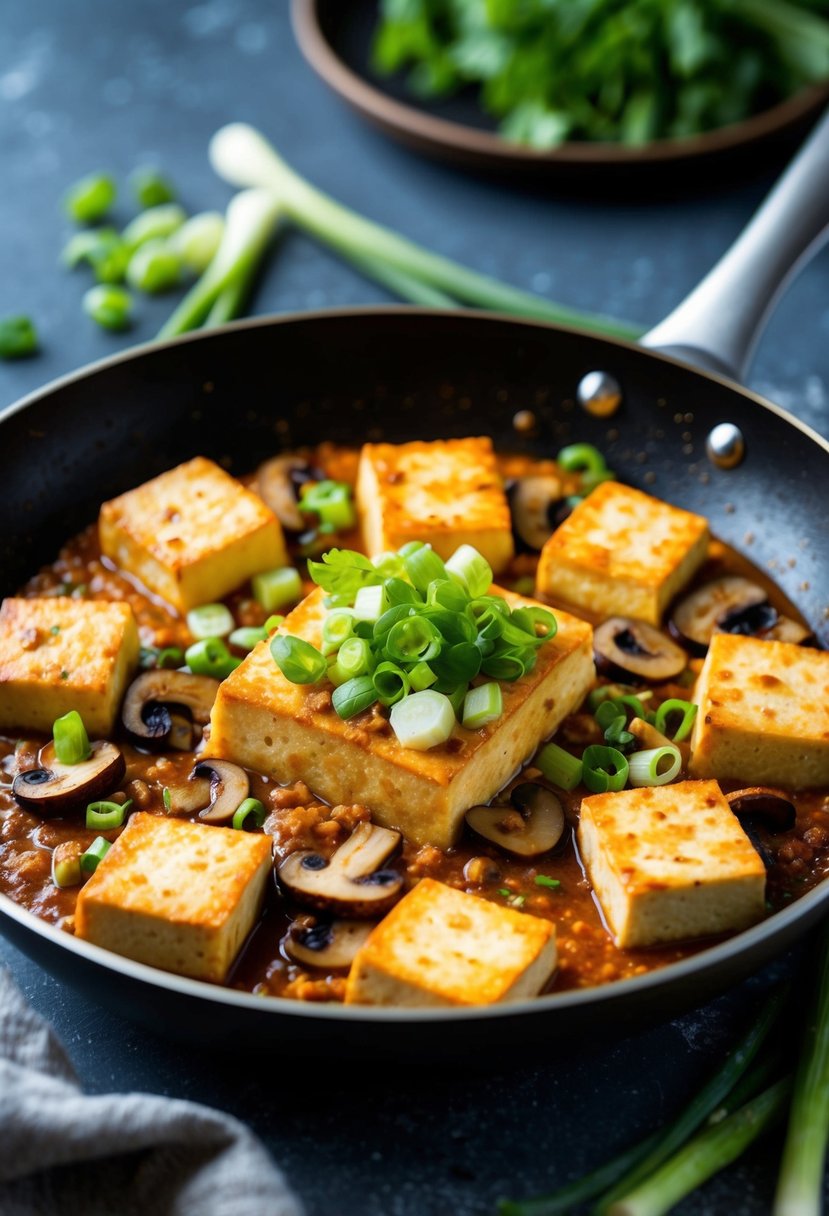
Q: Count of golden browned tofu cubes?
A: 9